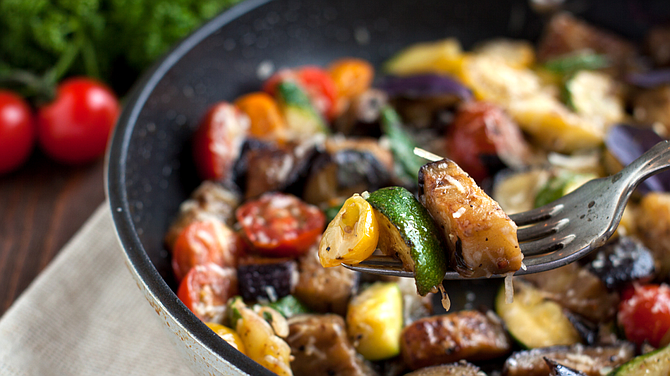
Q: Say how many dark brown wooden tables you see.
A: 1